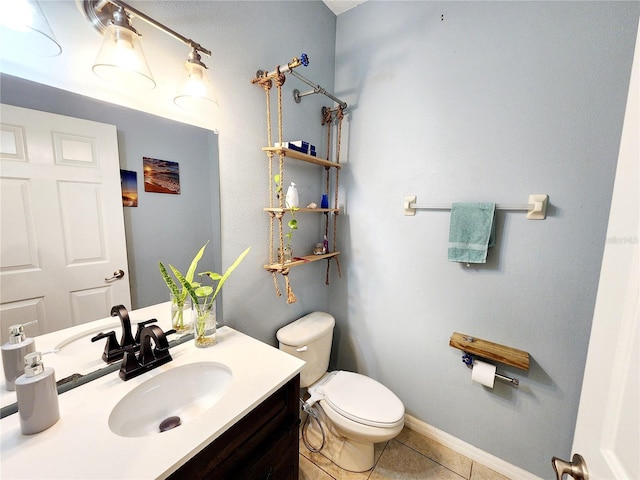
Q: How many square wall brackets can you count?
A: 2